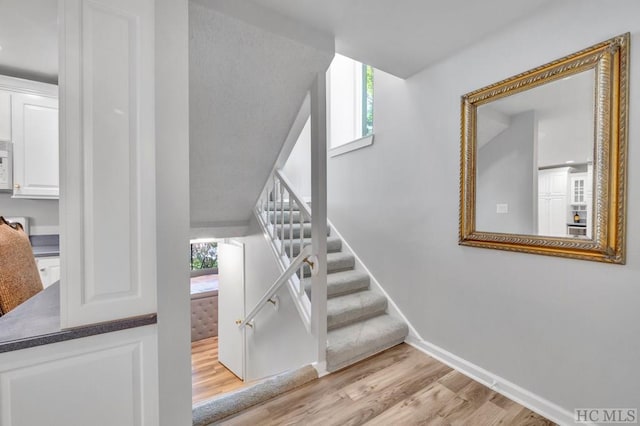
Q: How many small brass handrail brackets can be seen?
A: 3